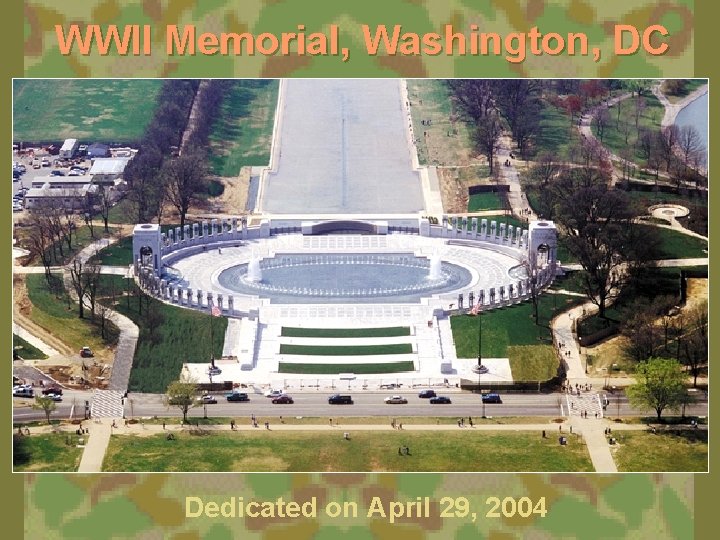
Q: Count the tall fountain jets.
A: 2